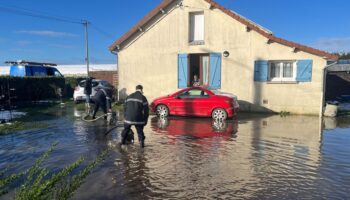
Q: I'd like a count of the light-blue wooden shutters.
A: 4